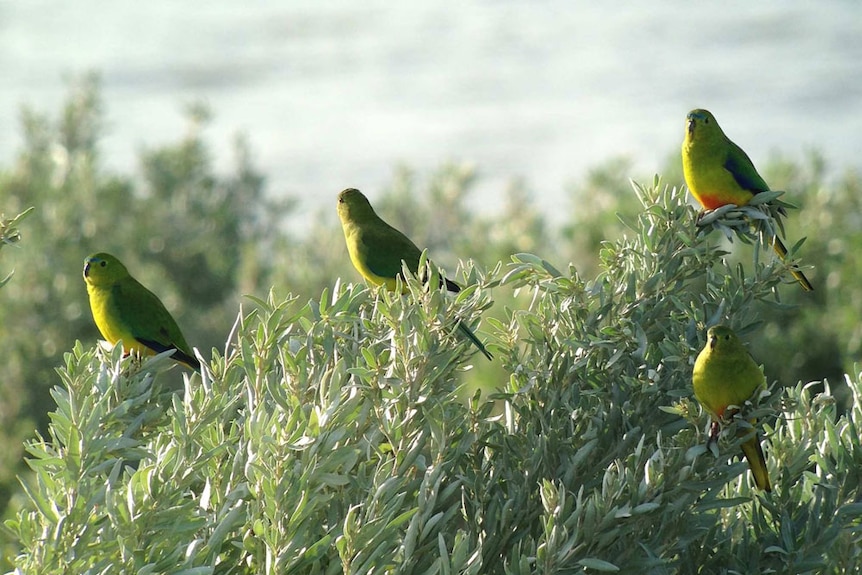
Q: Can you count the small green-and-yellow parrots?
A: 4